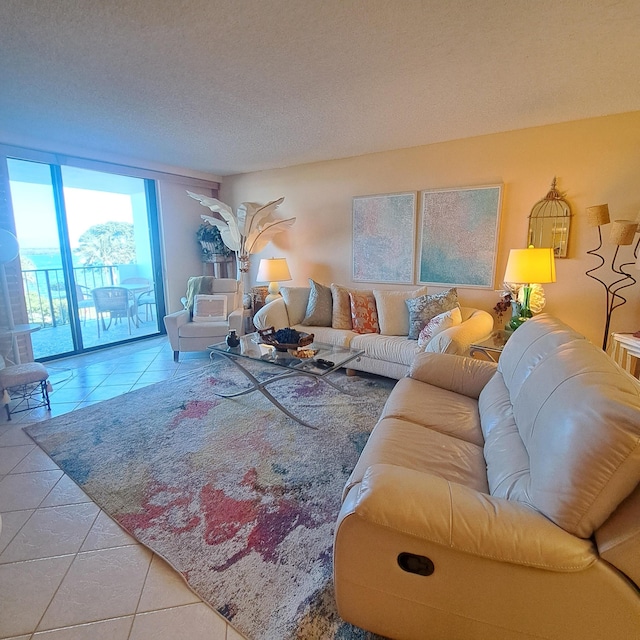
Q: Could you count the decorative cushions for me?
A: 8